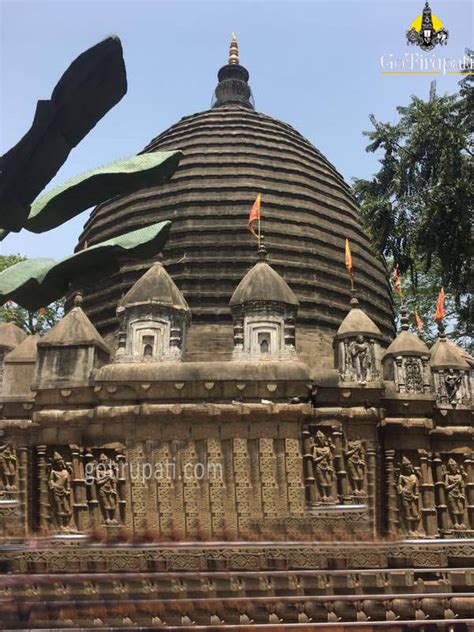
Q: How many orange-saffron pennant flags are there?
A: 5